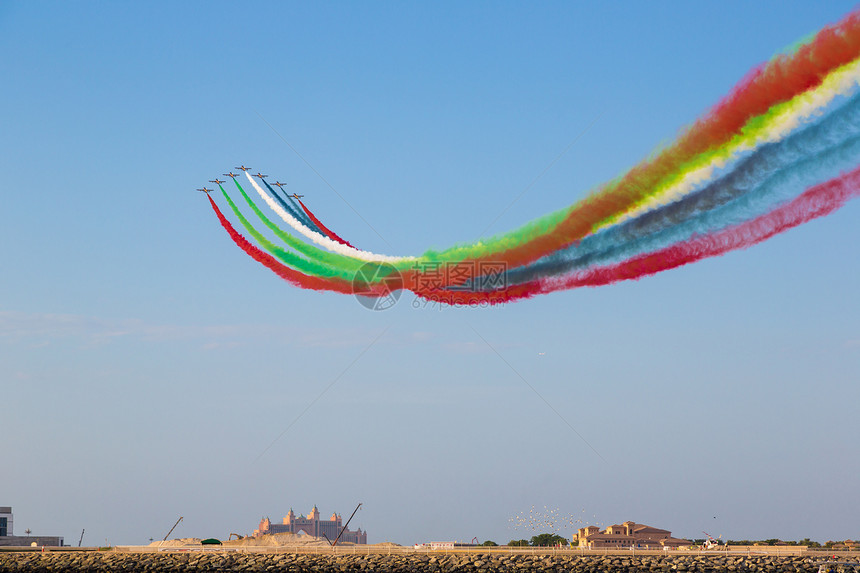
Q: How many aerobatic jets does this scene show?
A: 7